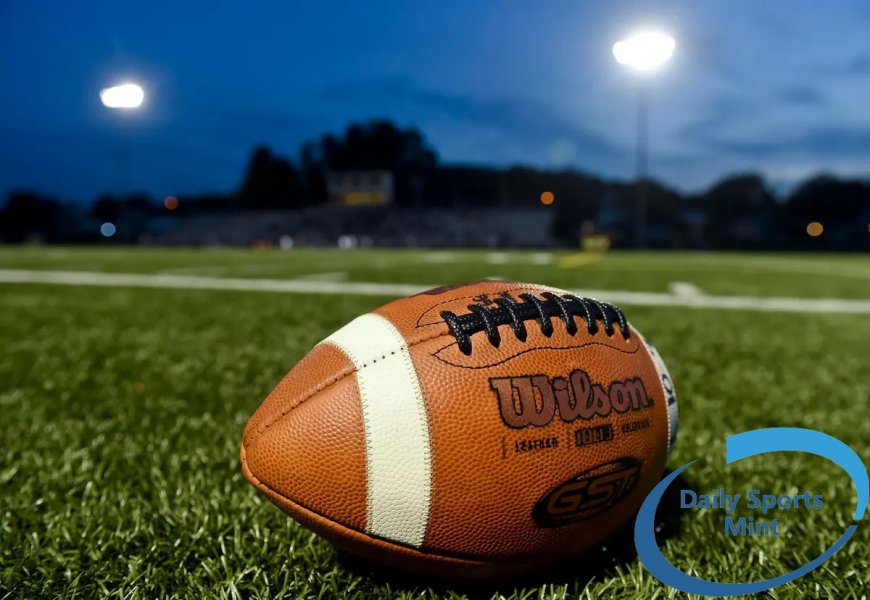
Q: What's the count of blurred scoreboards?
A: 1